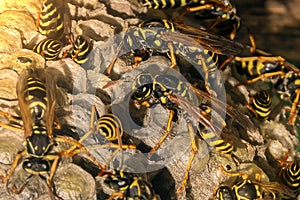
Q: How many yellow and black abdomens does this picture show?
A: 11